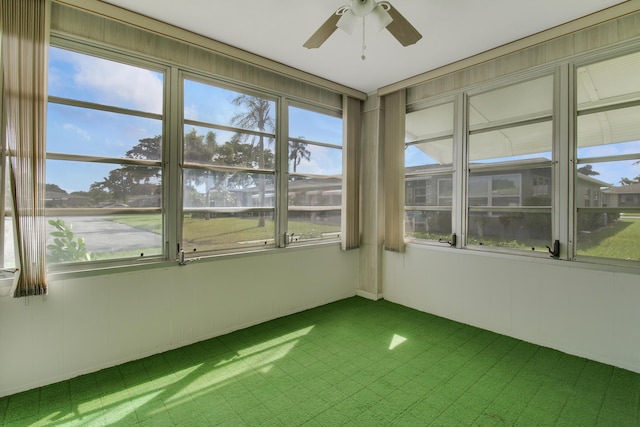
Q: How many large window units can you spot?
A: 6